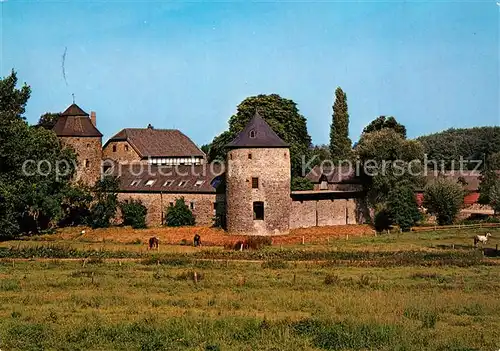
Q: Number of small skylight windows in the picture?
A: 5